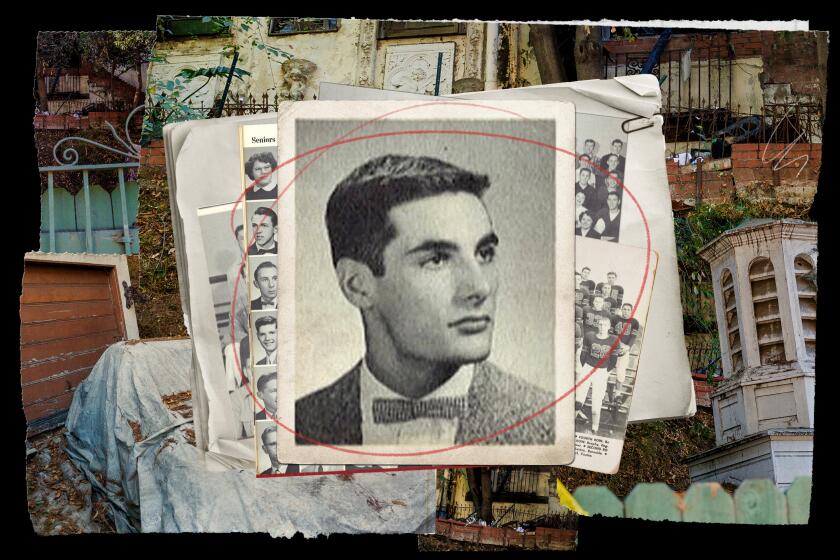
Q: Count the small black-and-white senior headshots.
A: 6